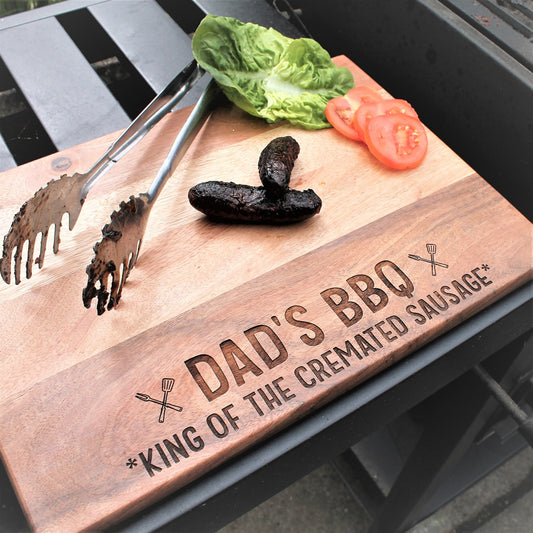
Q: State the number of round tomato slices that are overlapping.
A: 3